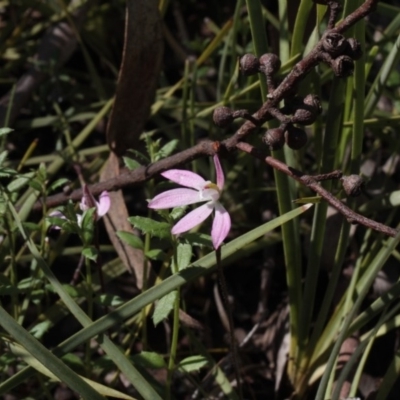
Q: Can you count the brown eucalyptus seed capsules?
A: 11